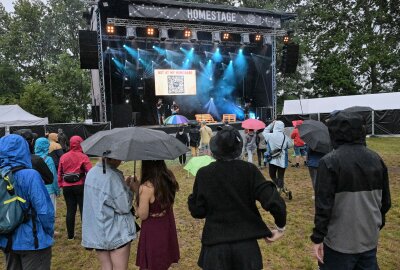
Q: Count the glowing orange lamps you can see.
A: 6